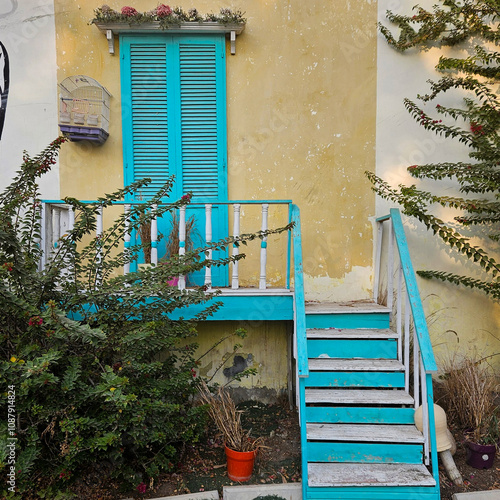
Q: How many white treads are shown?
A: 6